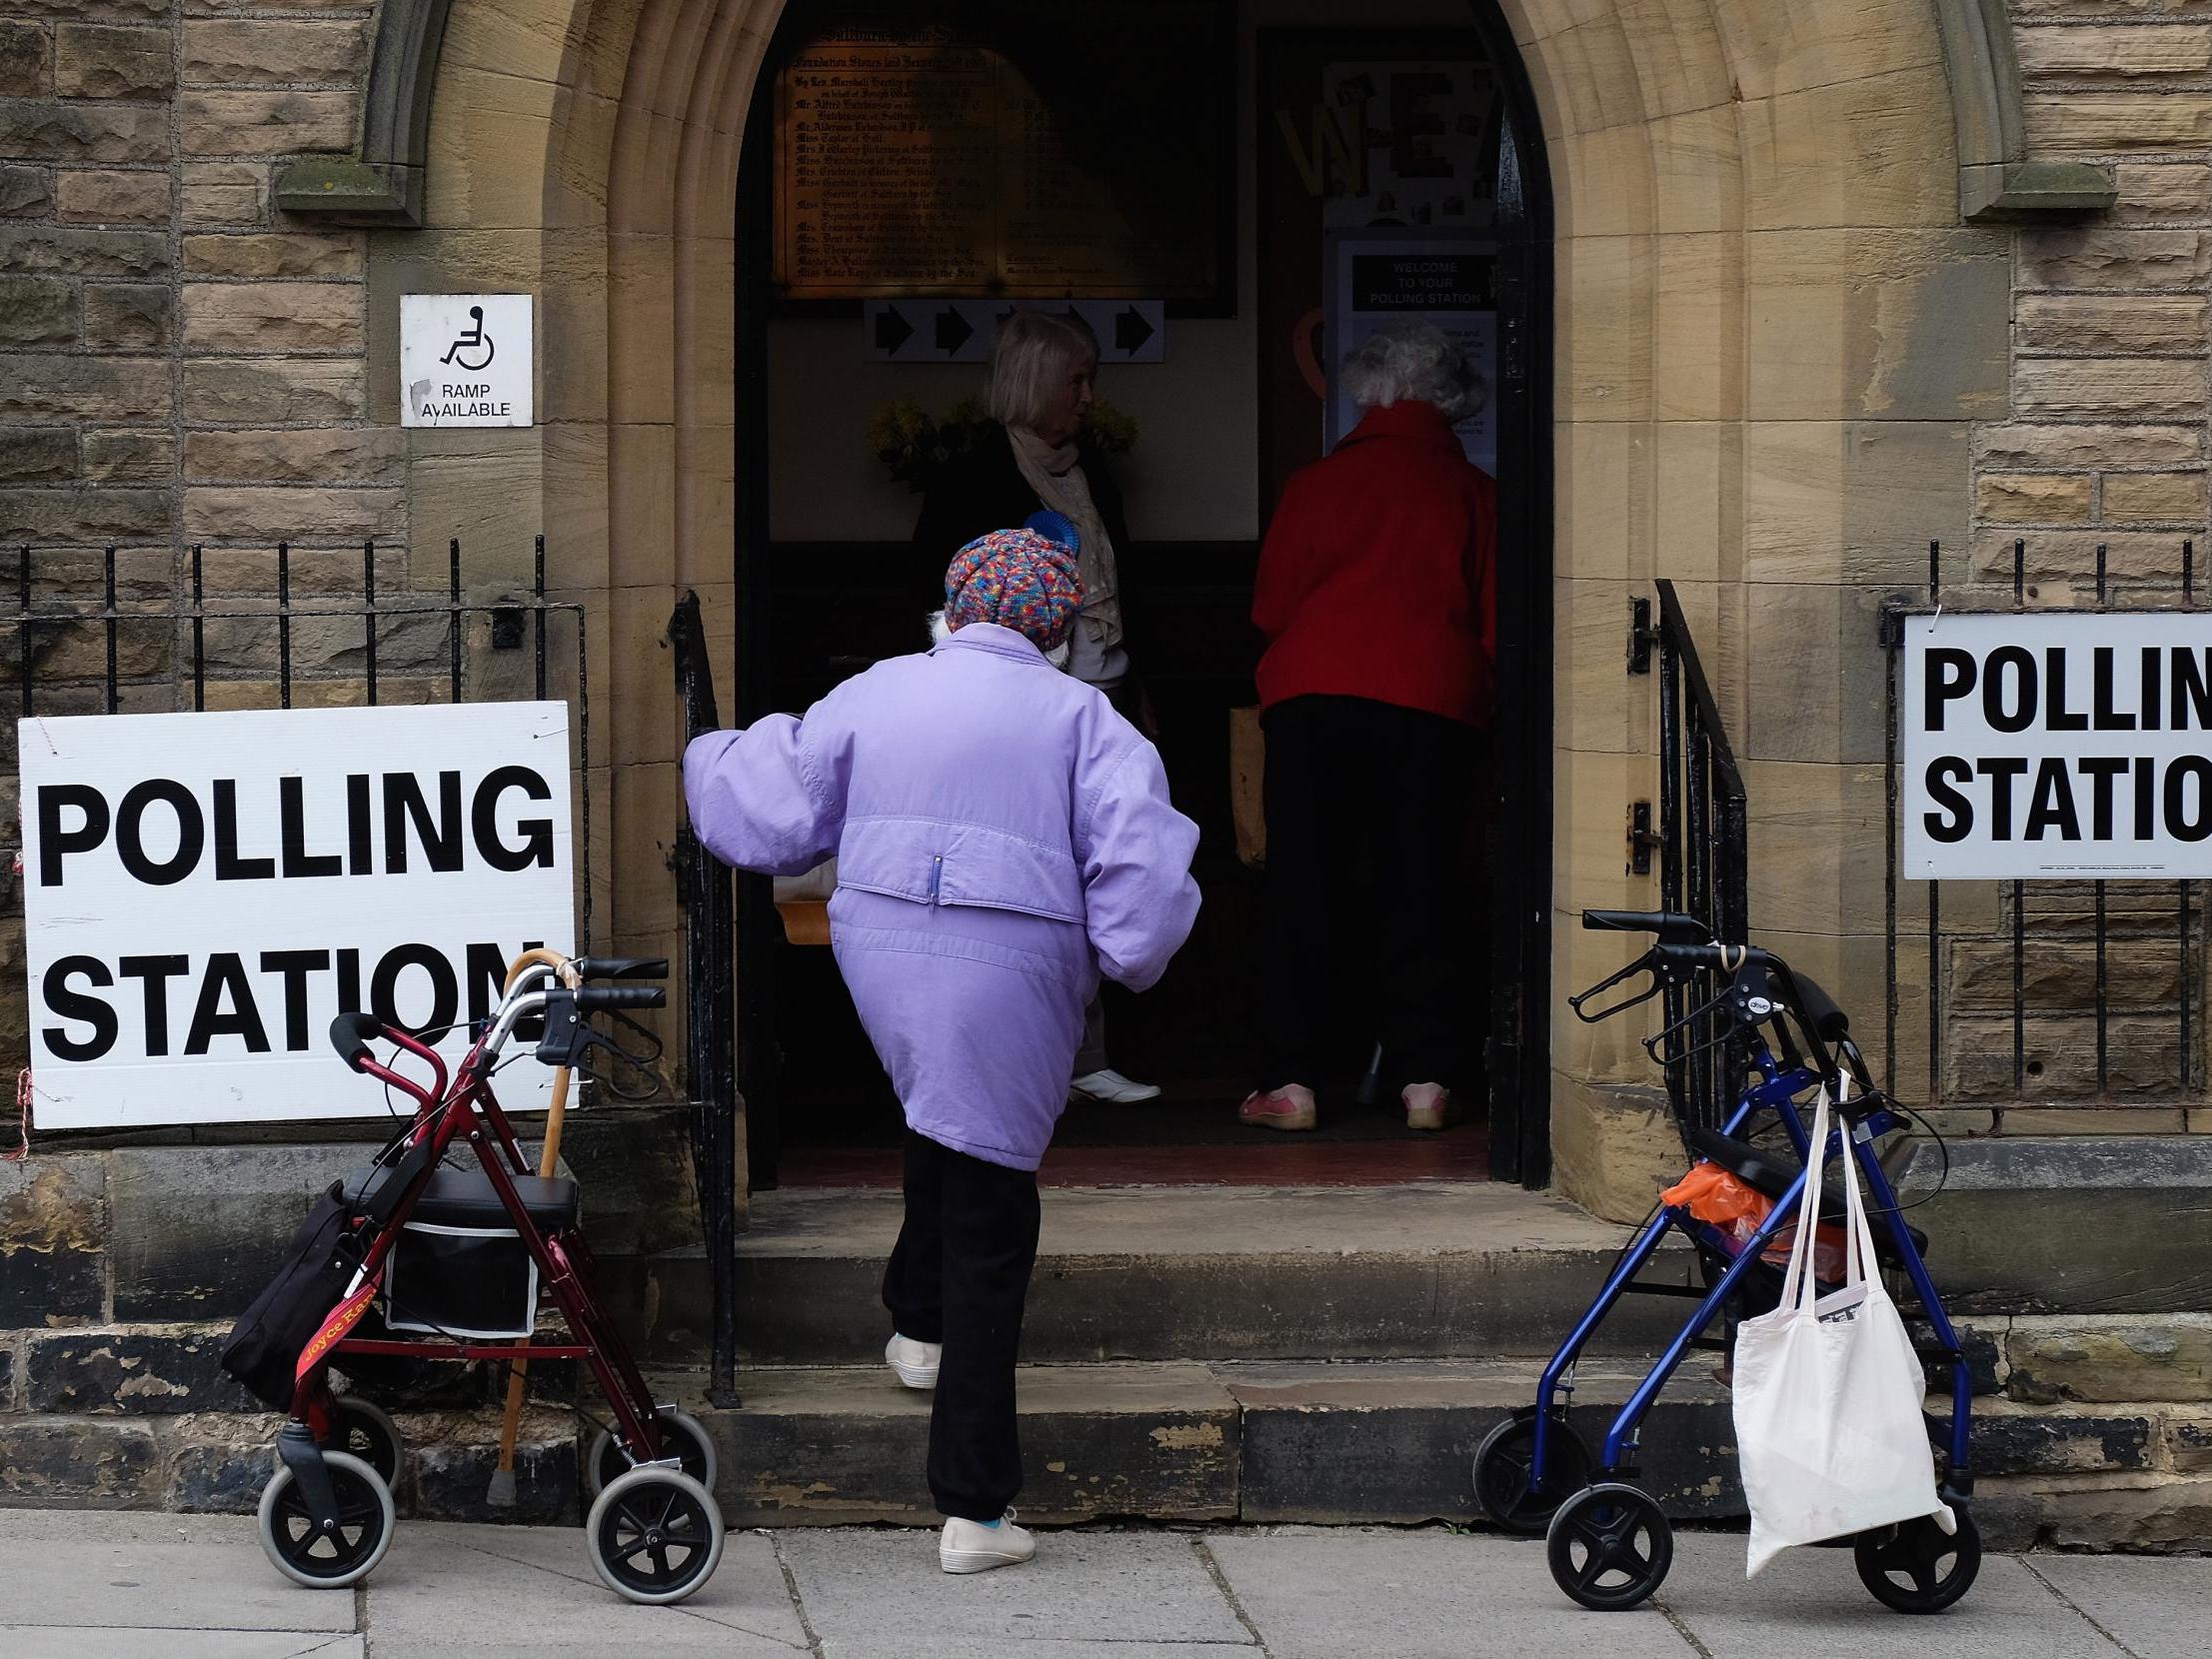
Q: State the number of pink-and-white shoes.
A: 2